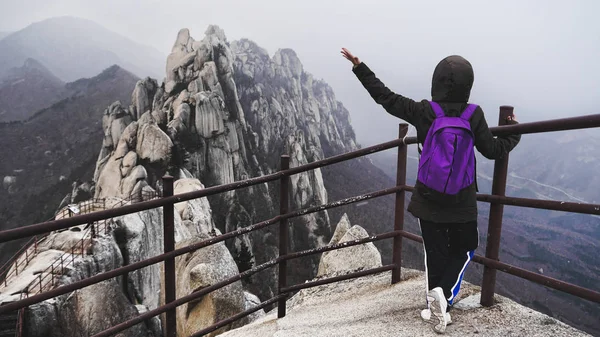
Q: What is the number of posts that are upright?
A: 4